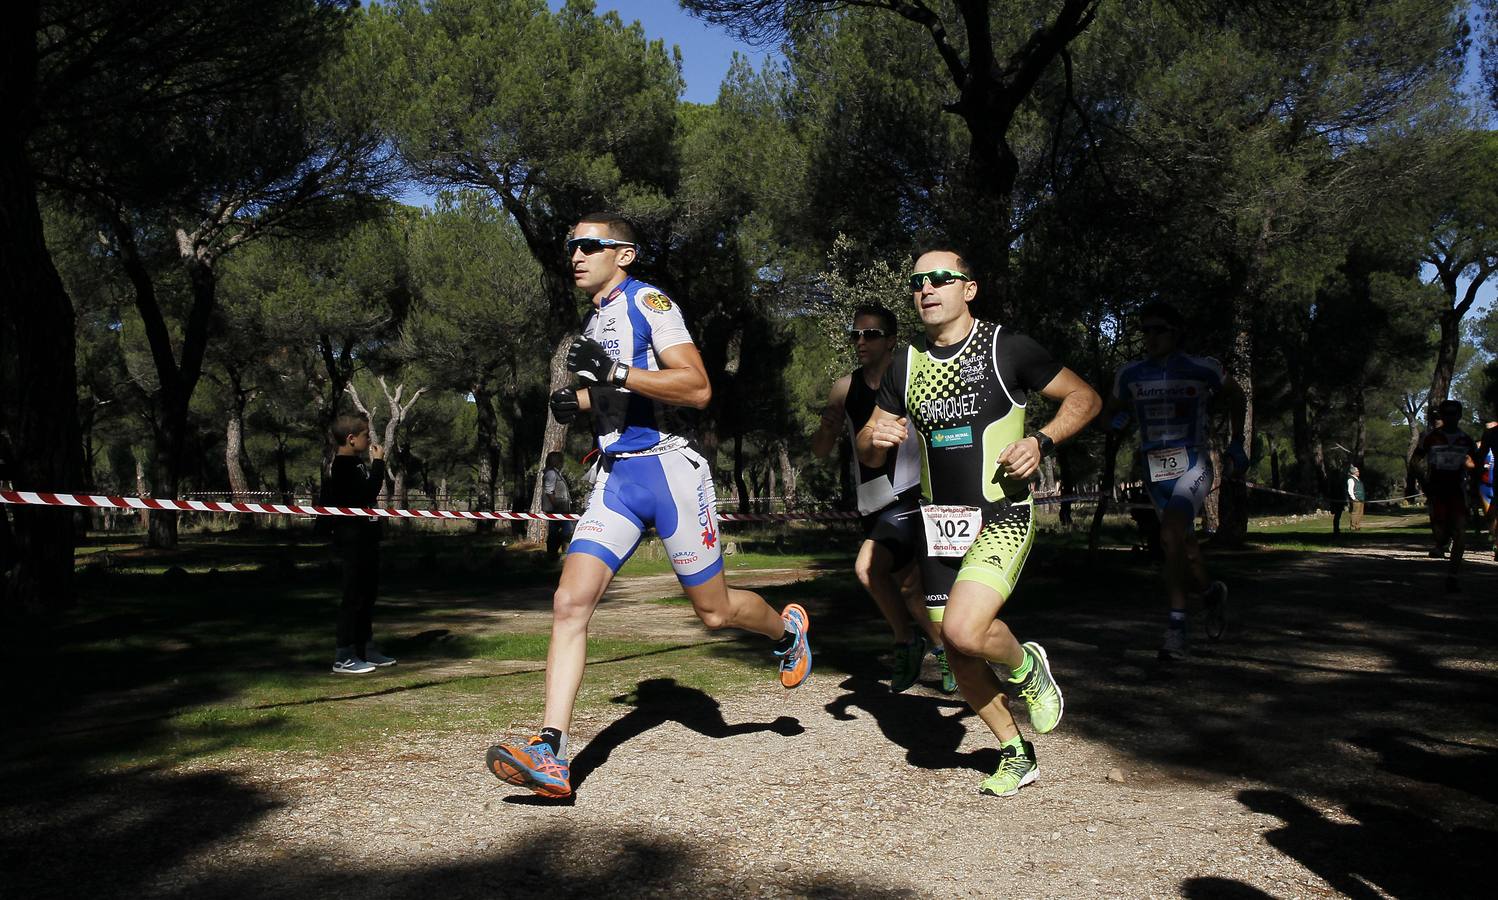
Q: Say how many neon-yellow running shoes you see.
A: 2